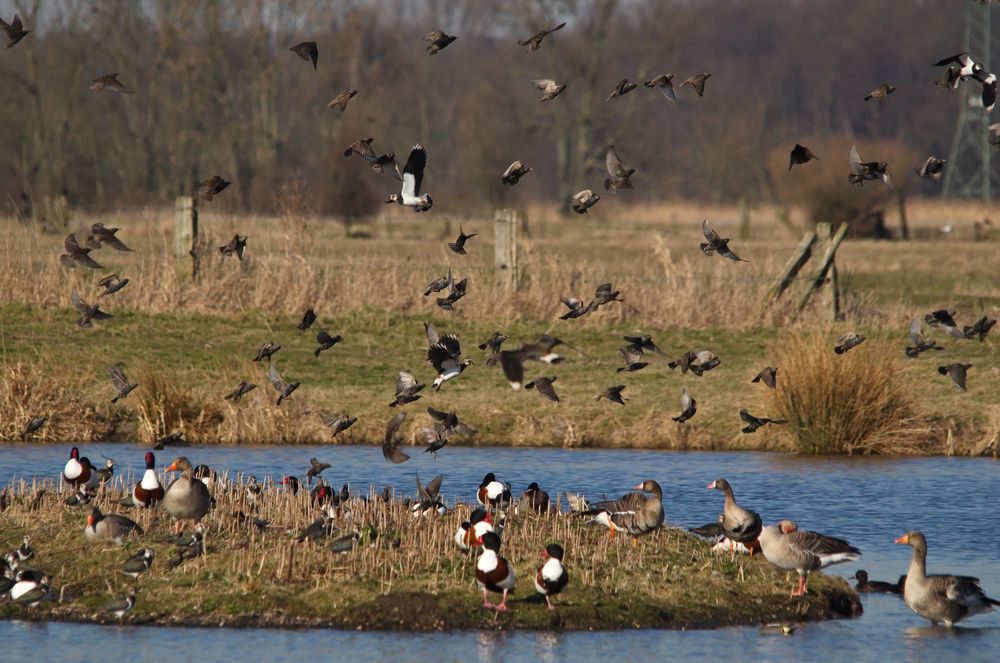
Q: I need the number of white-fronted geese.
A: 2